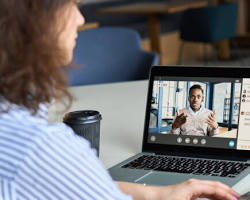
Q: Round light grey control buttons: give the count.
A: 5